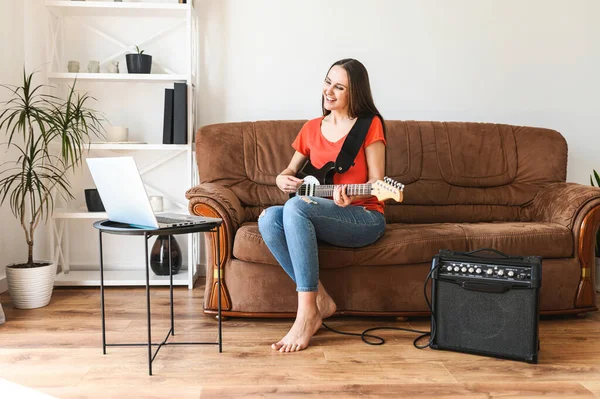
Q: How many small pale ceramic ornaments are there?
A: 3